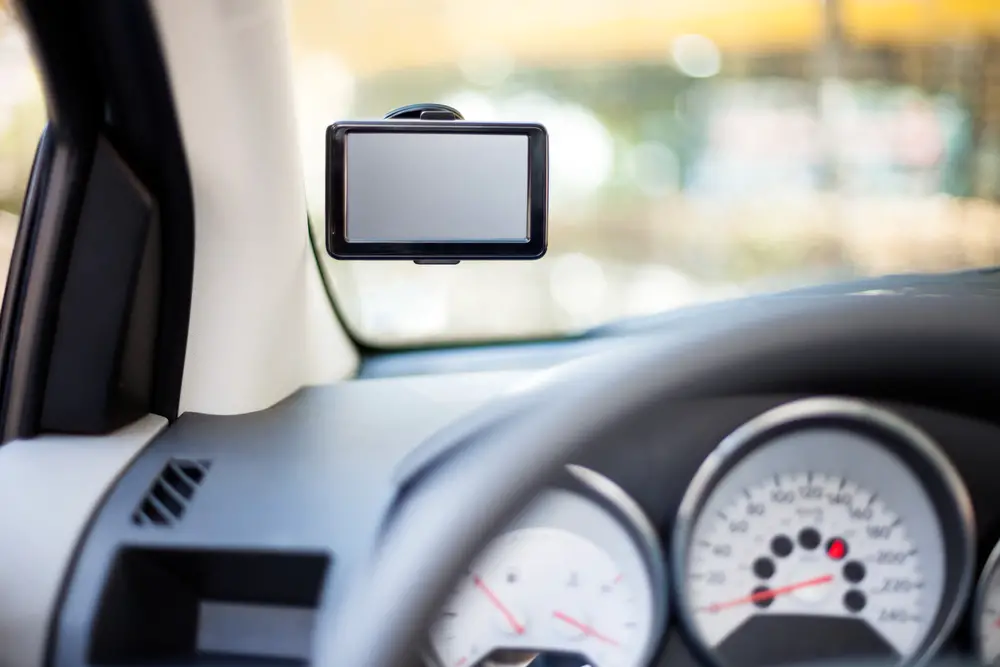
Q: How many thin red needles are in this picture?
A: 3